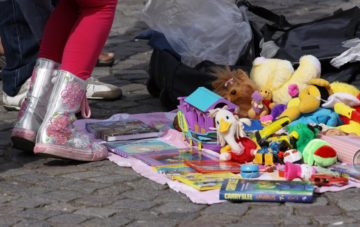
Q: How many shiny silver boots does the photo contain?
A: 2